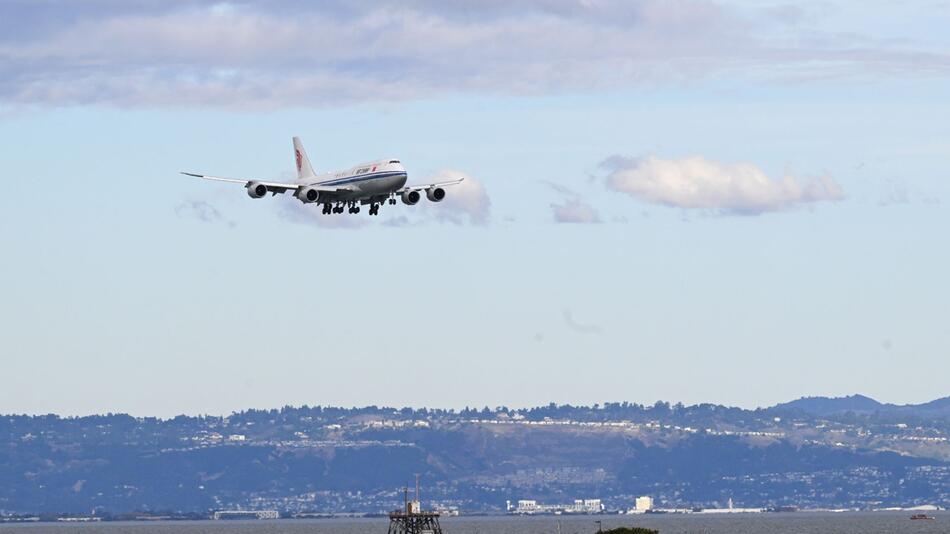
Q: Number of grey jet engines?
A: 4